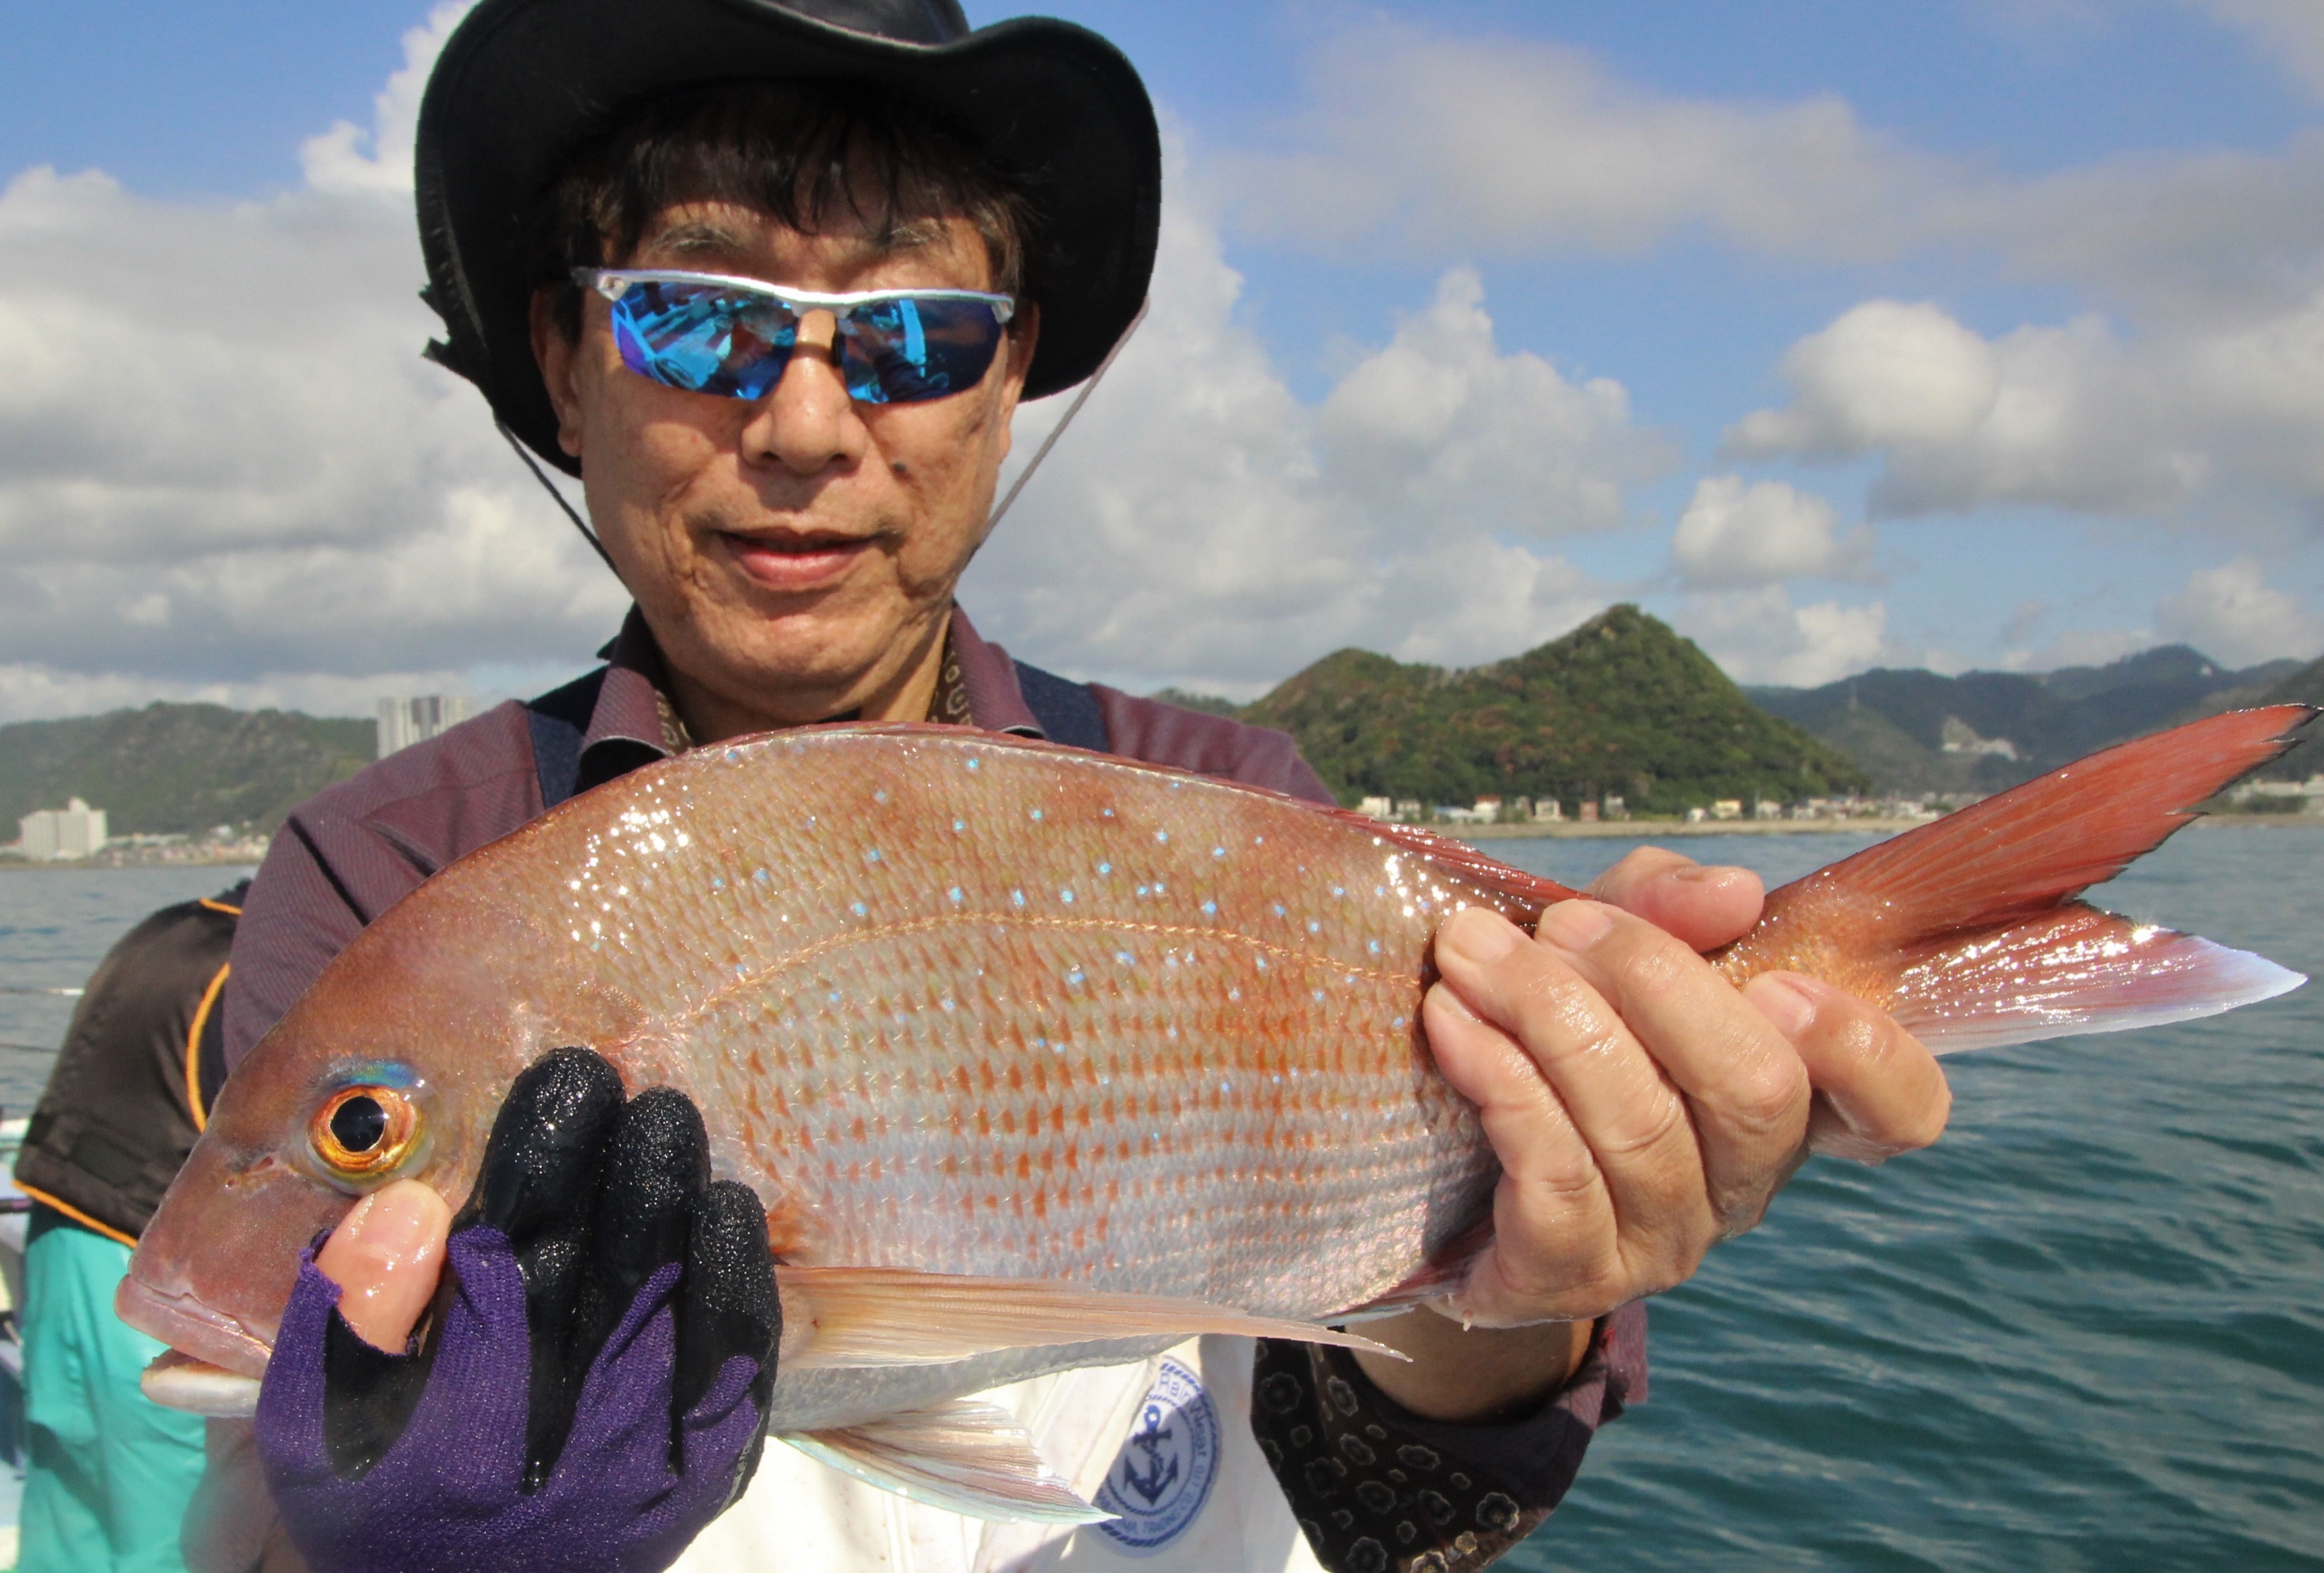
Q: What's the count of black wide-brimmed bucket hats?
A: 1